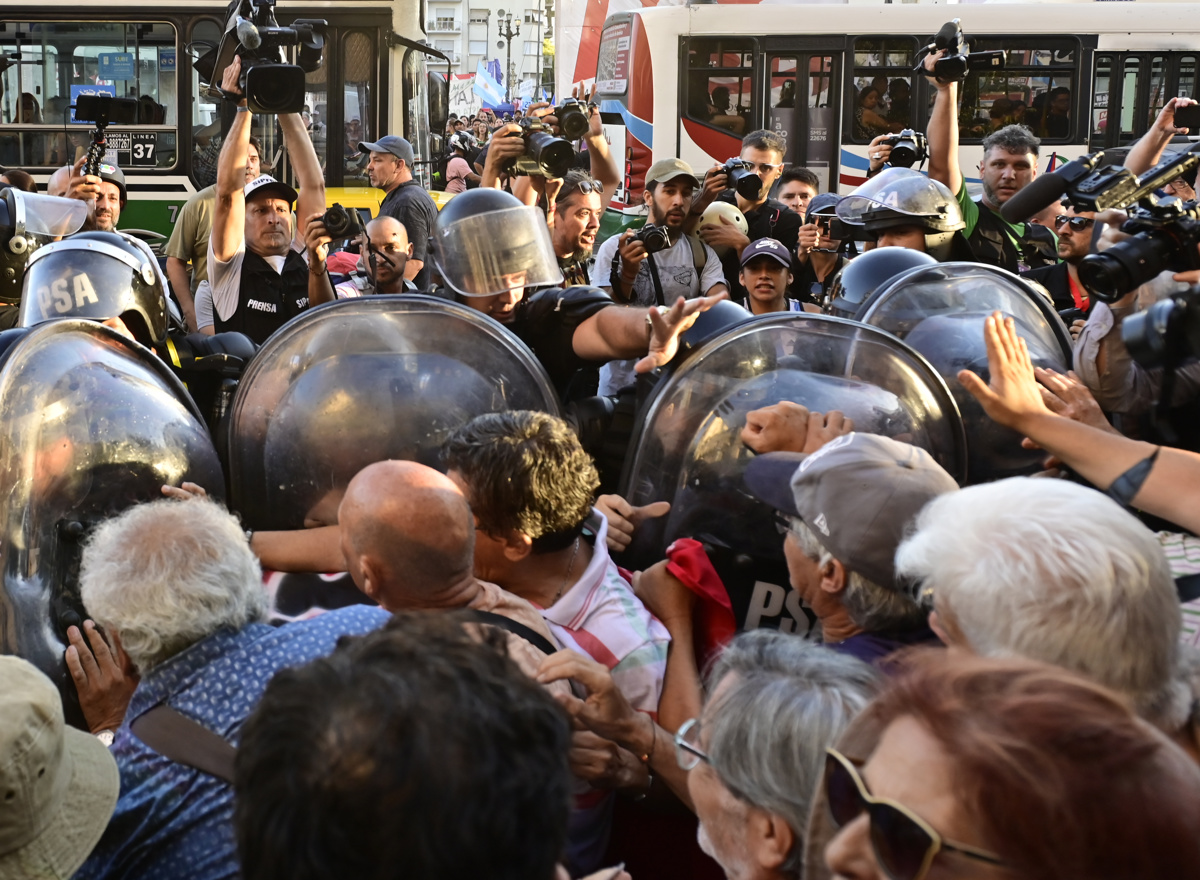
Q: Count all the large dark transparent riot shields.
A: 4